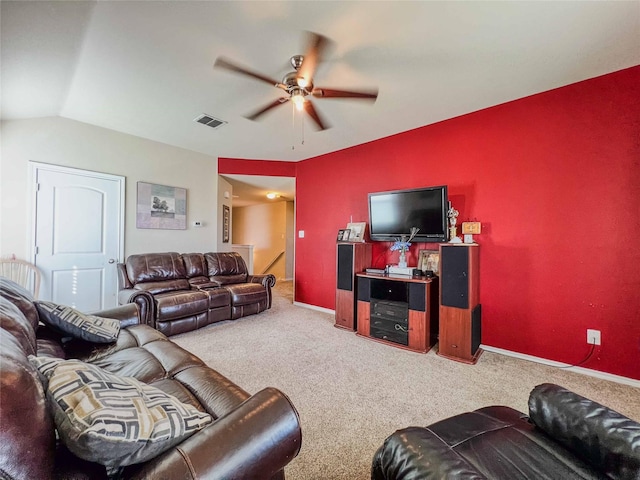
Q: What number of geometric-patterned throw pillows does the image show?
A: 2